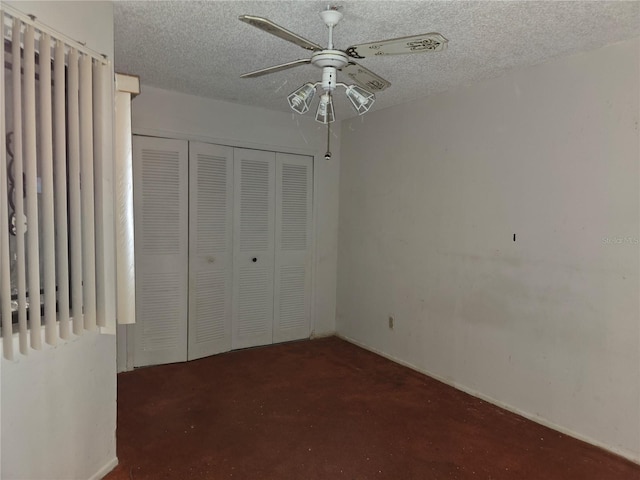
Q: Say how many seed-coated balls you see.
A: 0